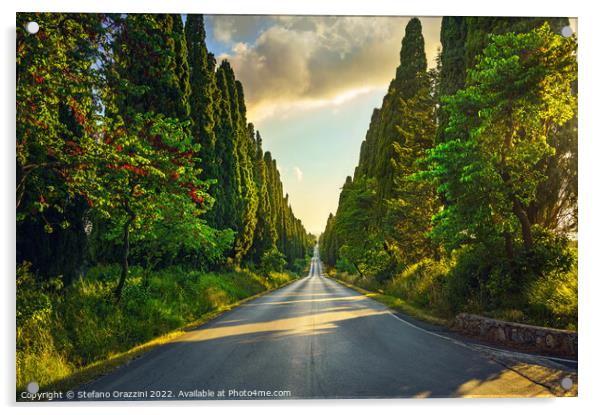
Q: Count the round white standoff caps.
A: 4